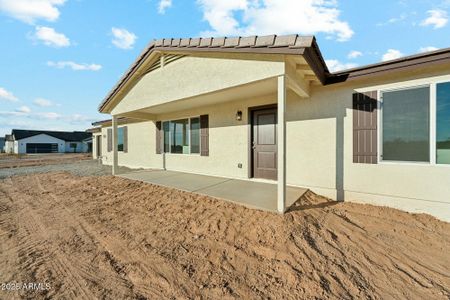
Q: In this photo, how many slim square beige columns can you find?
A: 2